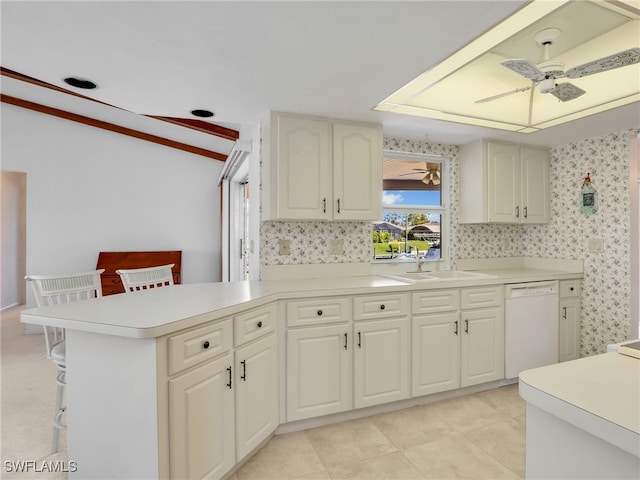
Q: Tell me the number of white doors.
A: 11